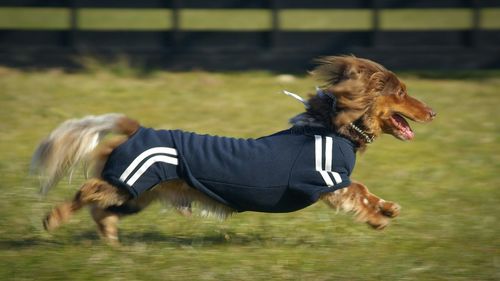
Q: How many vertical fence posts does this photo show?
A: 5